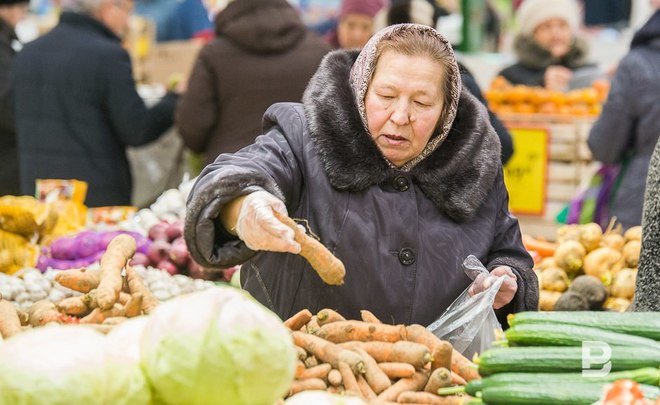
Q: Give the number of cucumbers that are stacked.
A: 5